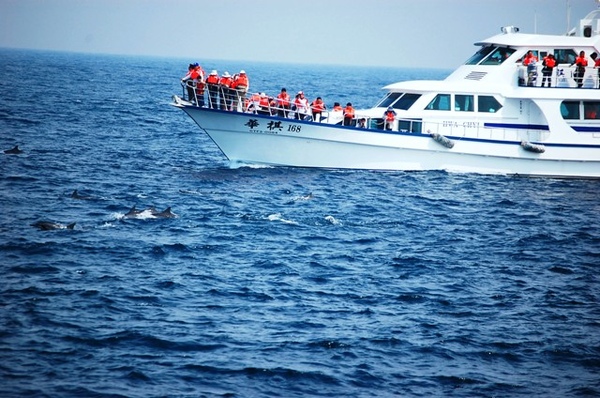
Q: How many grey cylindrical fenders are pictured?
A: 2